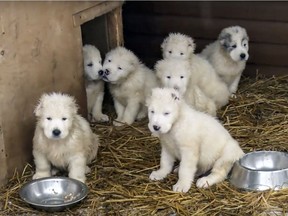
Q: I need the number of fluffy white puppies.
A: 7